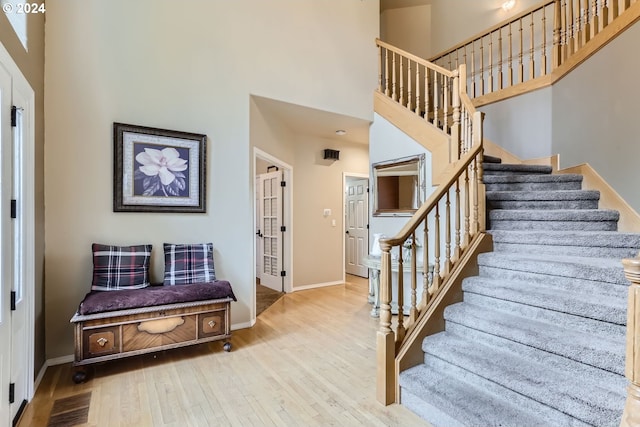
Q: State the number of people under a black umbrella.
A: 0